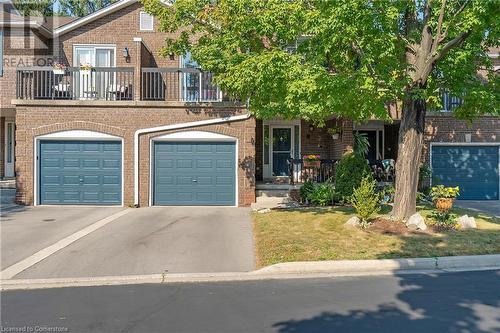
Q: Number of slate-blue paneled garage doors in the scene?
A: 3